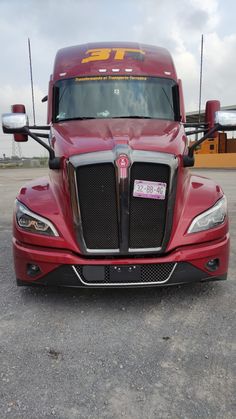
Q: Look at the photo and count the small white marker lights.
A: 5